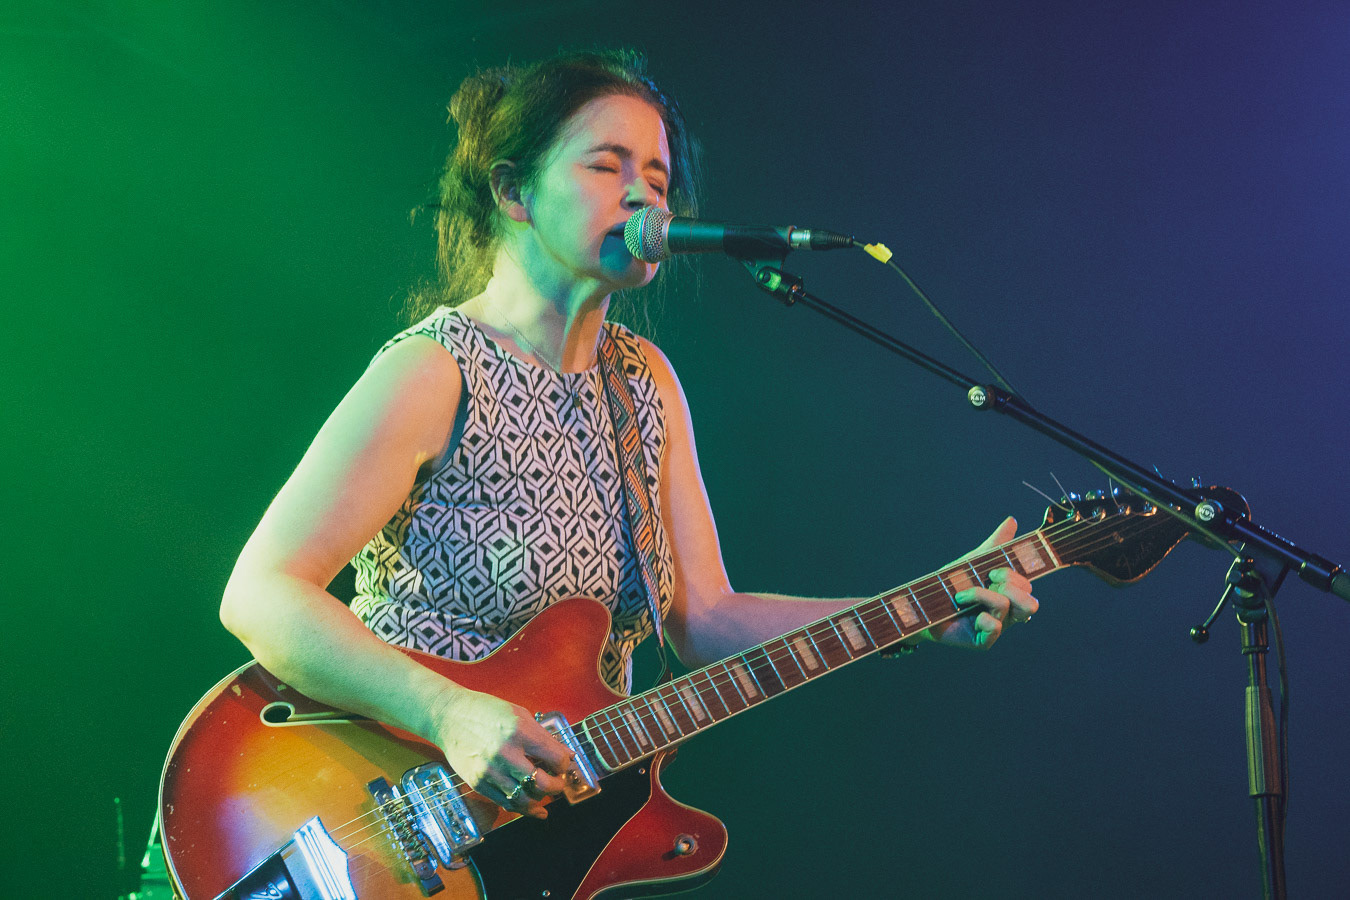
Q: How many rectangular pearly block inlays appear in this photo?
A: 9